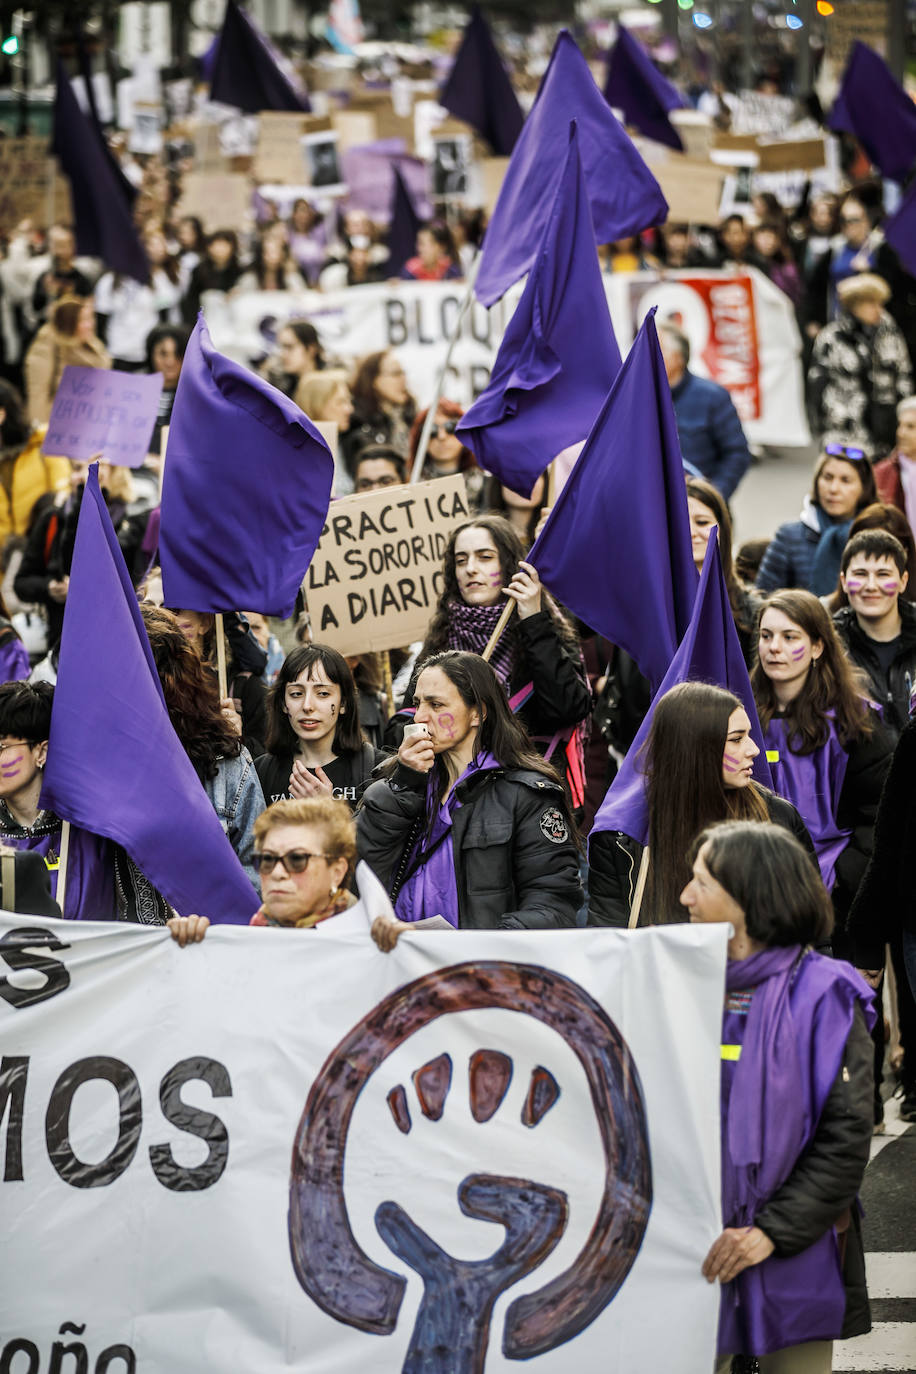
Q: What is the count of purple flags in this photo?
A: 13